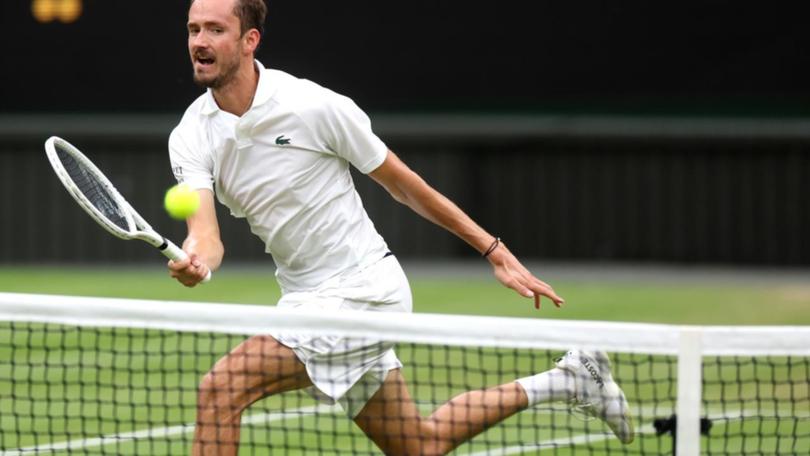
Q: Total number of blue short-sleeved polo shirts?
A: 0